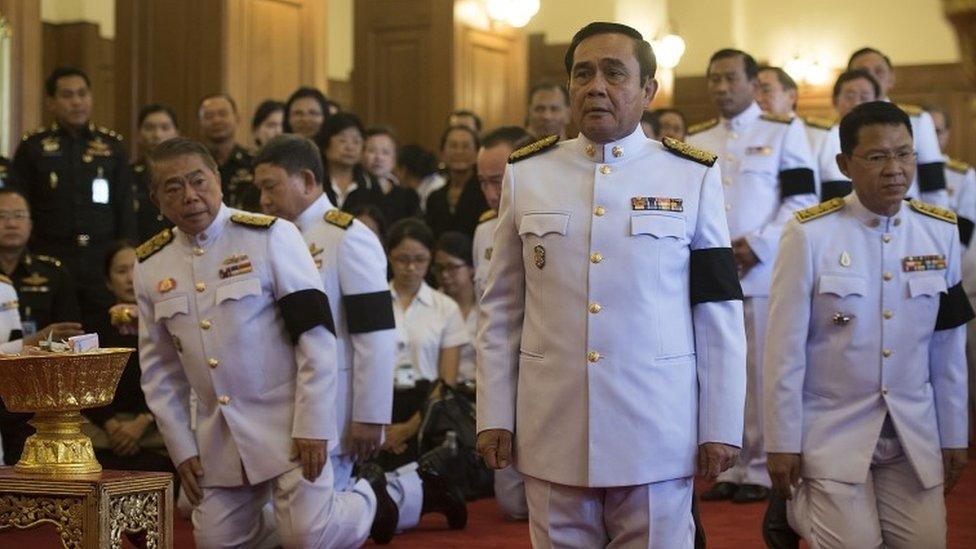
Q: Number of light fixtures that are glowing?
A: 3